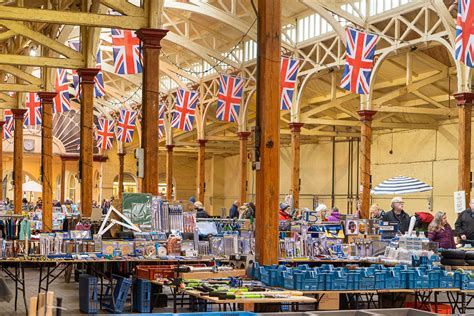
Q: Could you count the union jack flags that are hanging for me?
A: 13